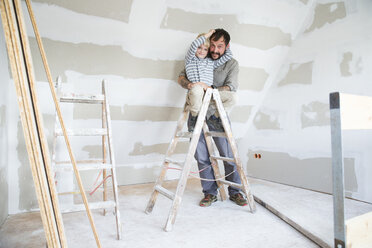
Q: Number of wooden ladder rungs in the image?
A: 10